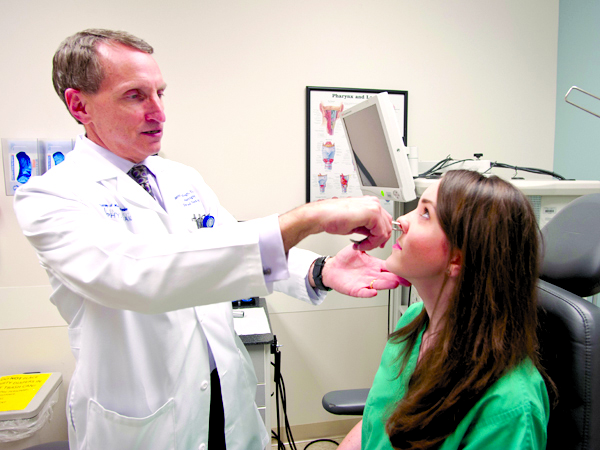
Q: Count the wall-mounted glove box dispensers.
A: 2